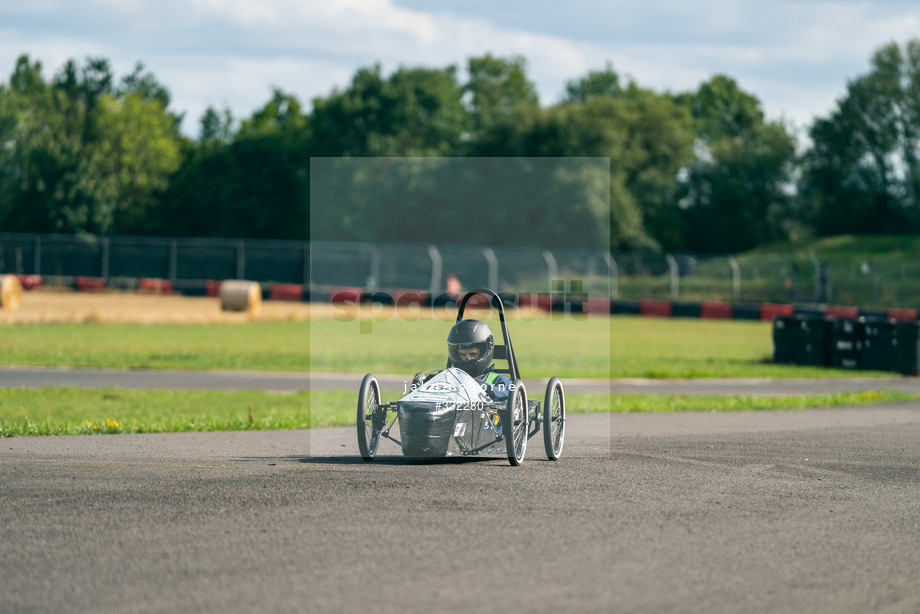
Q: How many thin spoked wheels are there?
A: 3